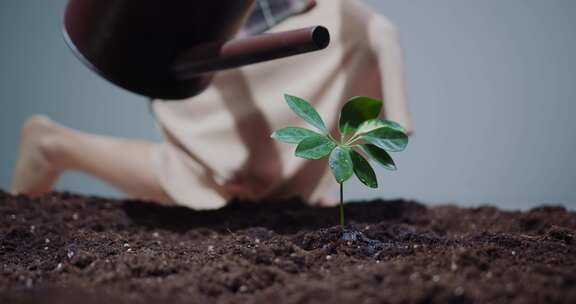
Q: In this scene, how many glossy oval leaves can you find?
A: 9